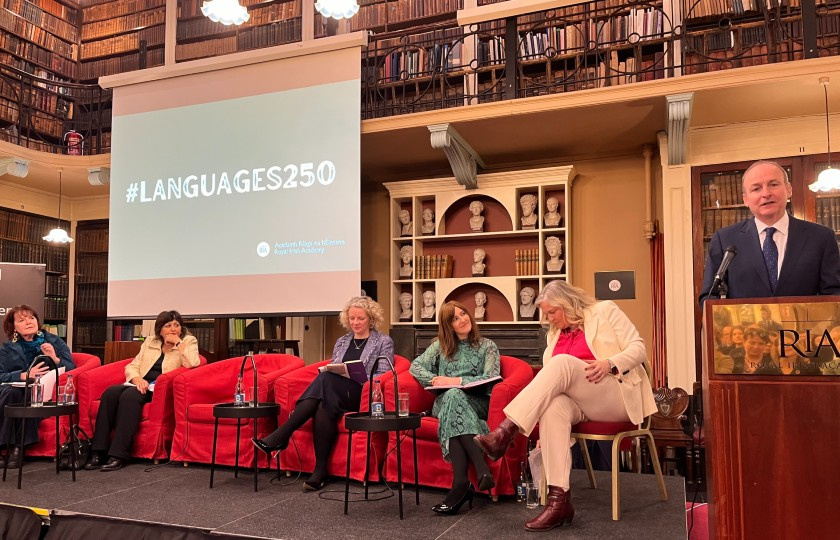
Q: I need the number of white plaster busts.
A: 12